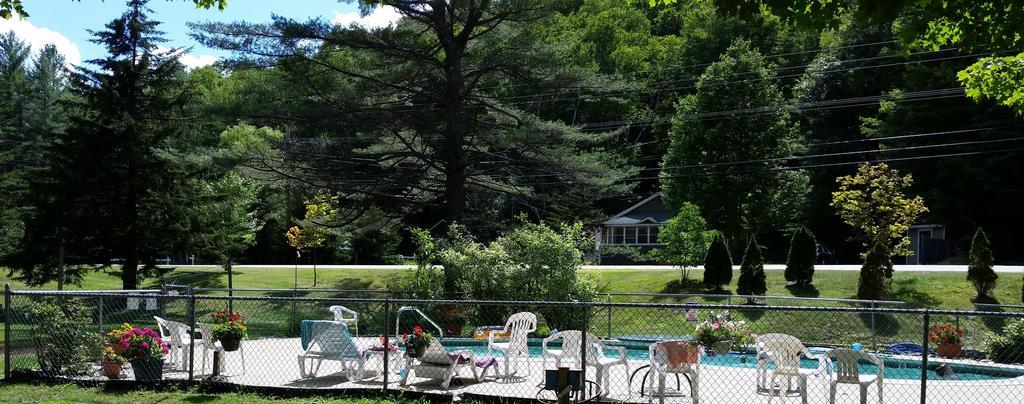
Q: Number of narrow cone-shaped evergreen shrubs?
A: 5